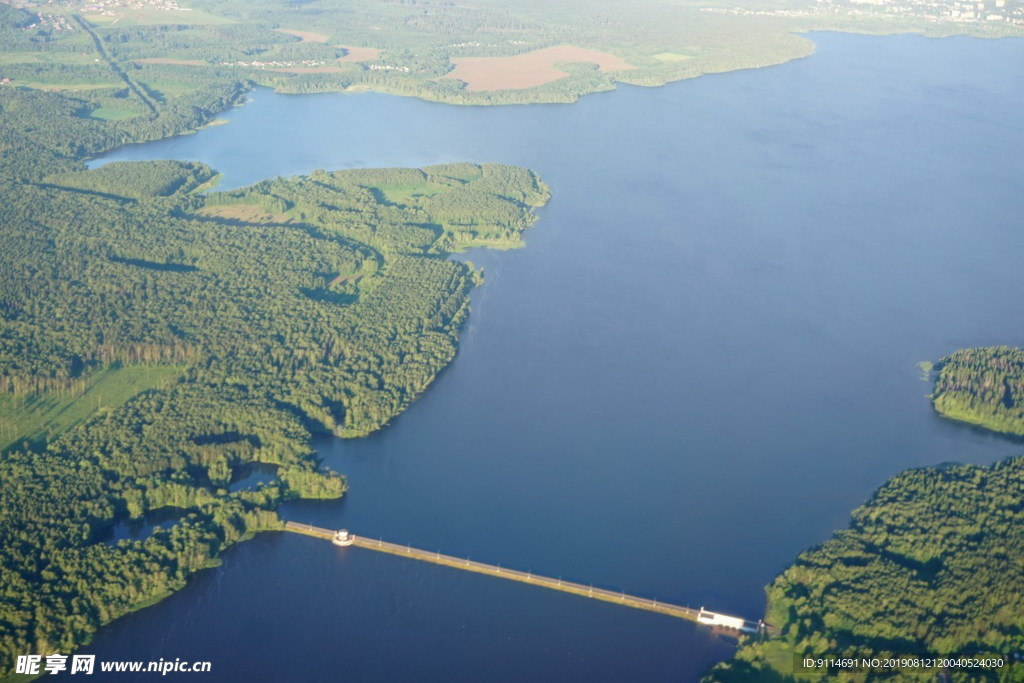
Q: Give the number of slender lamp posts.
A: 12